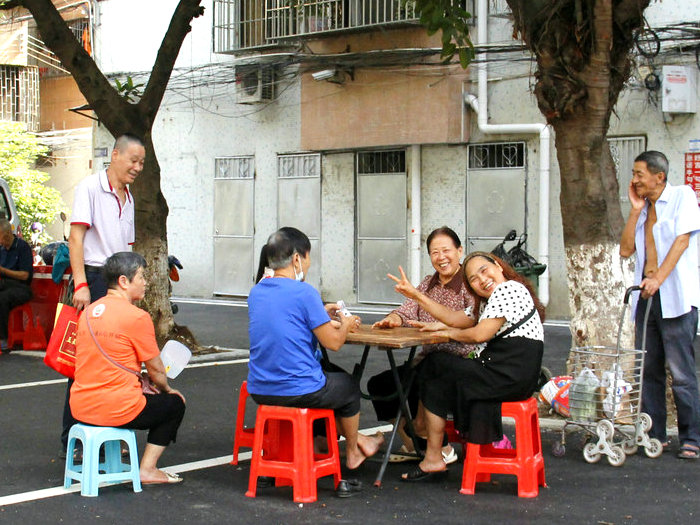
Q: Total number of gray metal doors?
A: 4